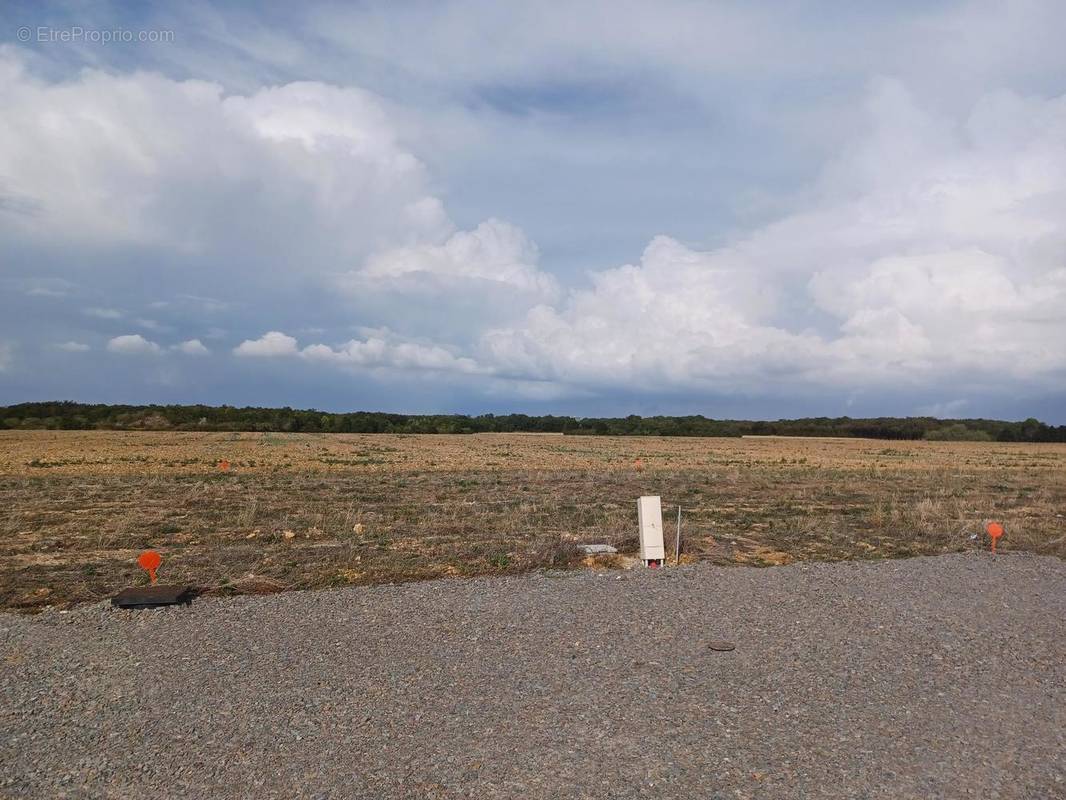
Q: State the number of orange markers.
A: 4